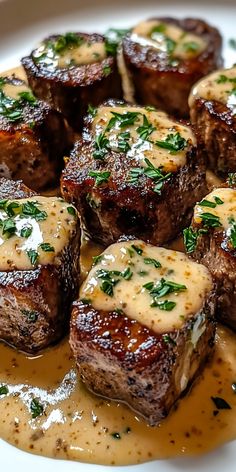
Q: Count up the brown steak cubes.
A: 8